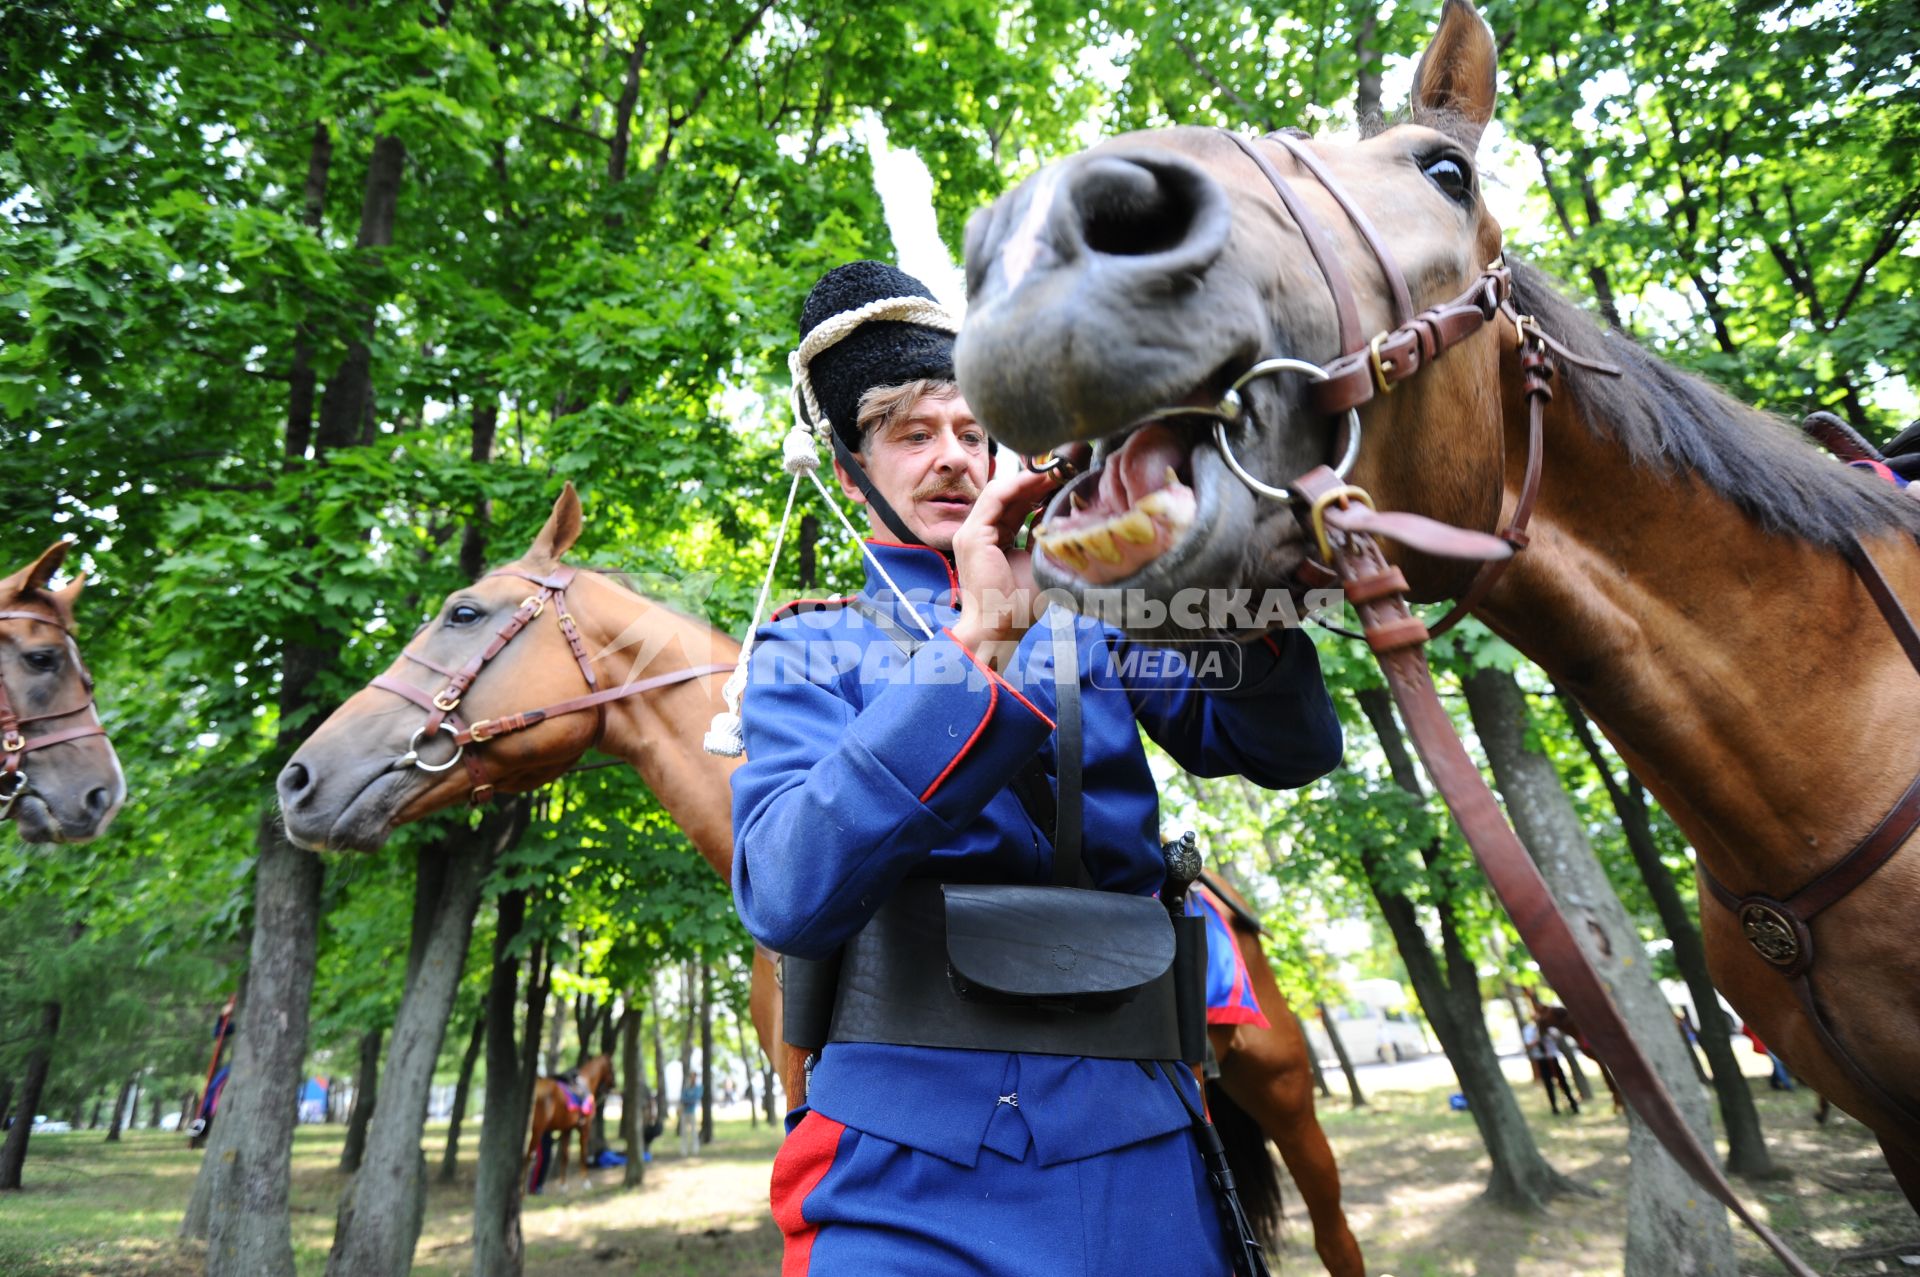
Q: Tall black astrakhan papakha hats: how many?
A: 1